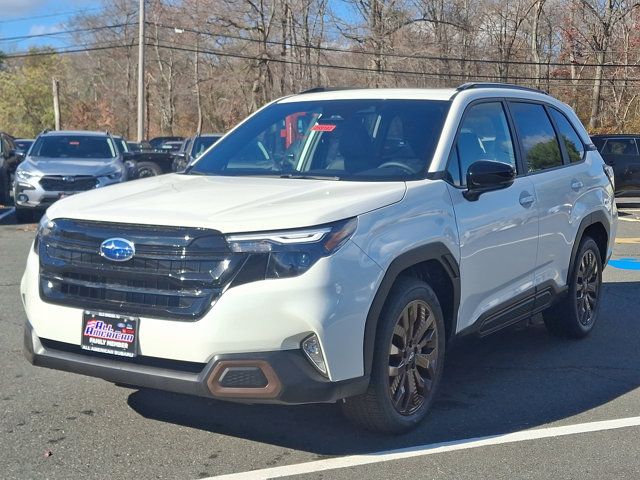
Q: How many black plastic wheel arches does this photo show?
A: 2